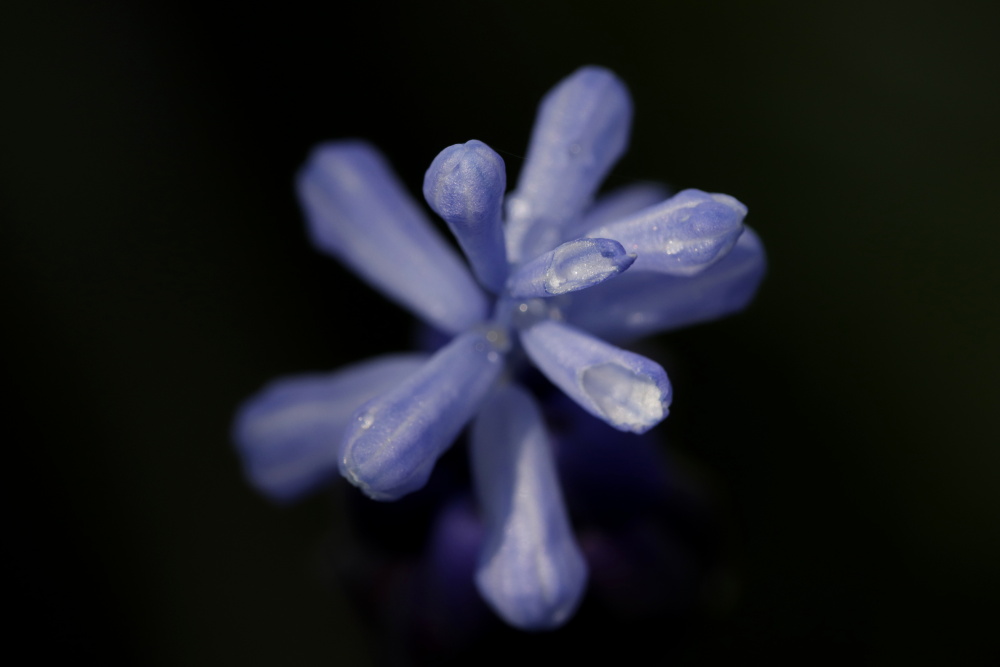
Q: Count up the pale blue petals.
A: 11